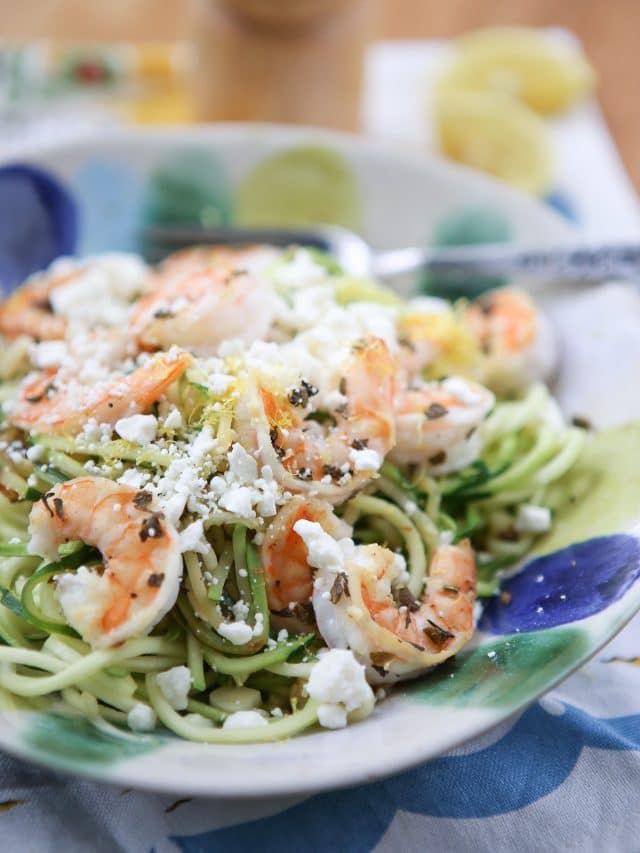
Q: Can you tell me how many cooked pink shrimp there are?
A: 9